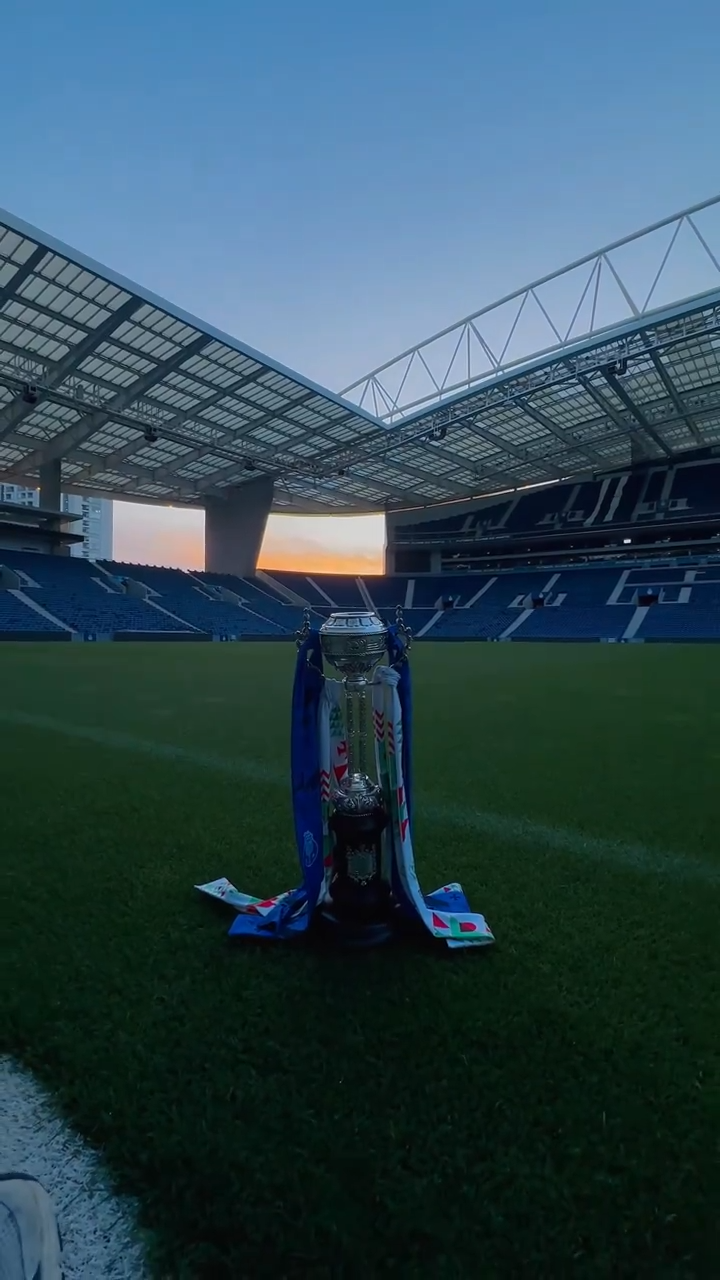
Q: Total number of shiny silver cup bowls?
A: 1